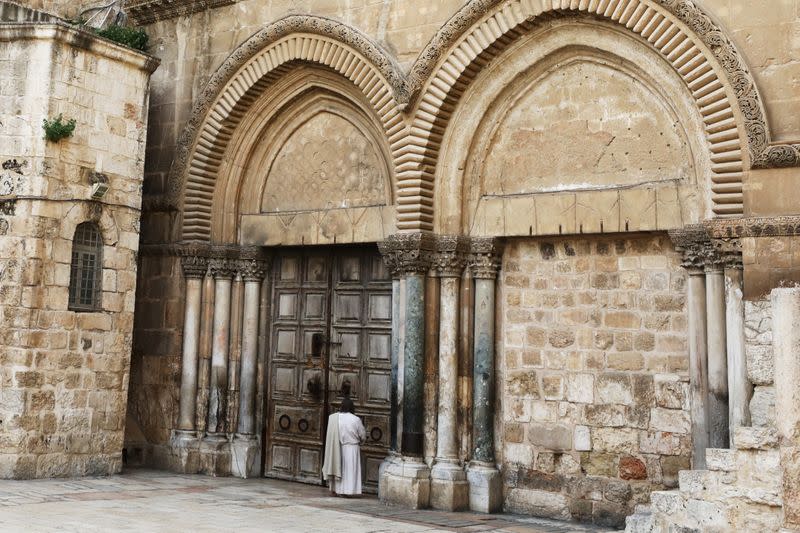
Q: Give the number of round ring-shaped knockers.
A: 3